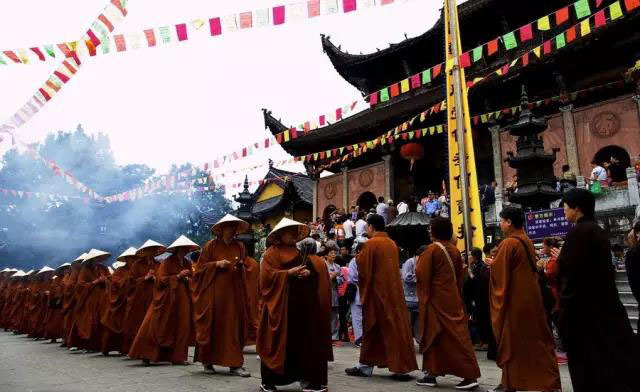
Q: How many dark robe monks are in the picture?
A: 1